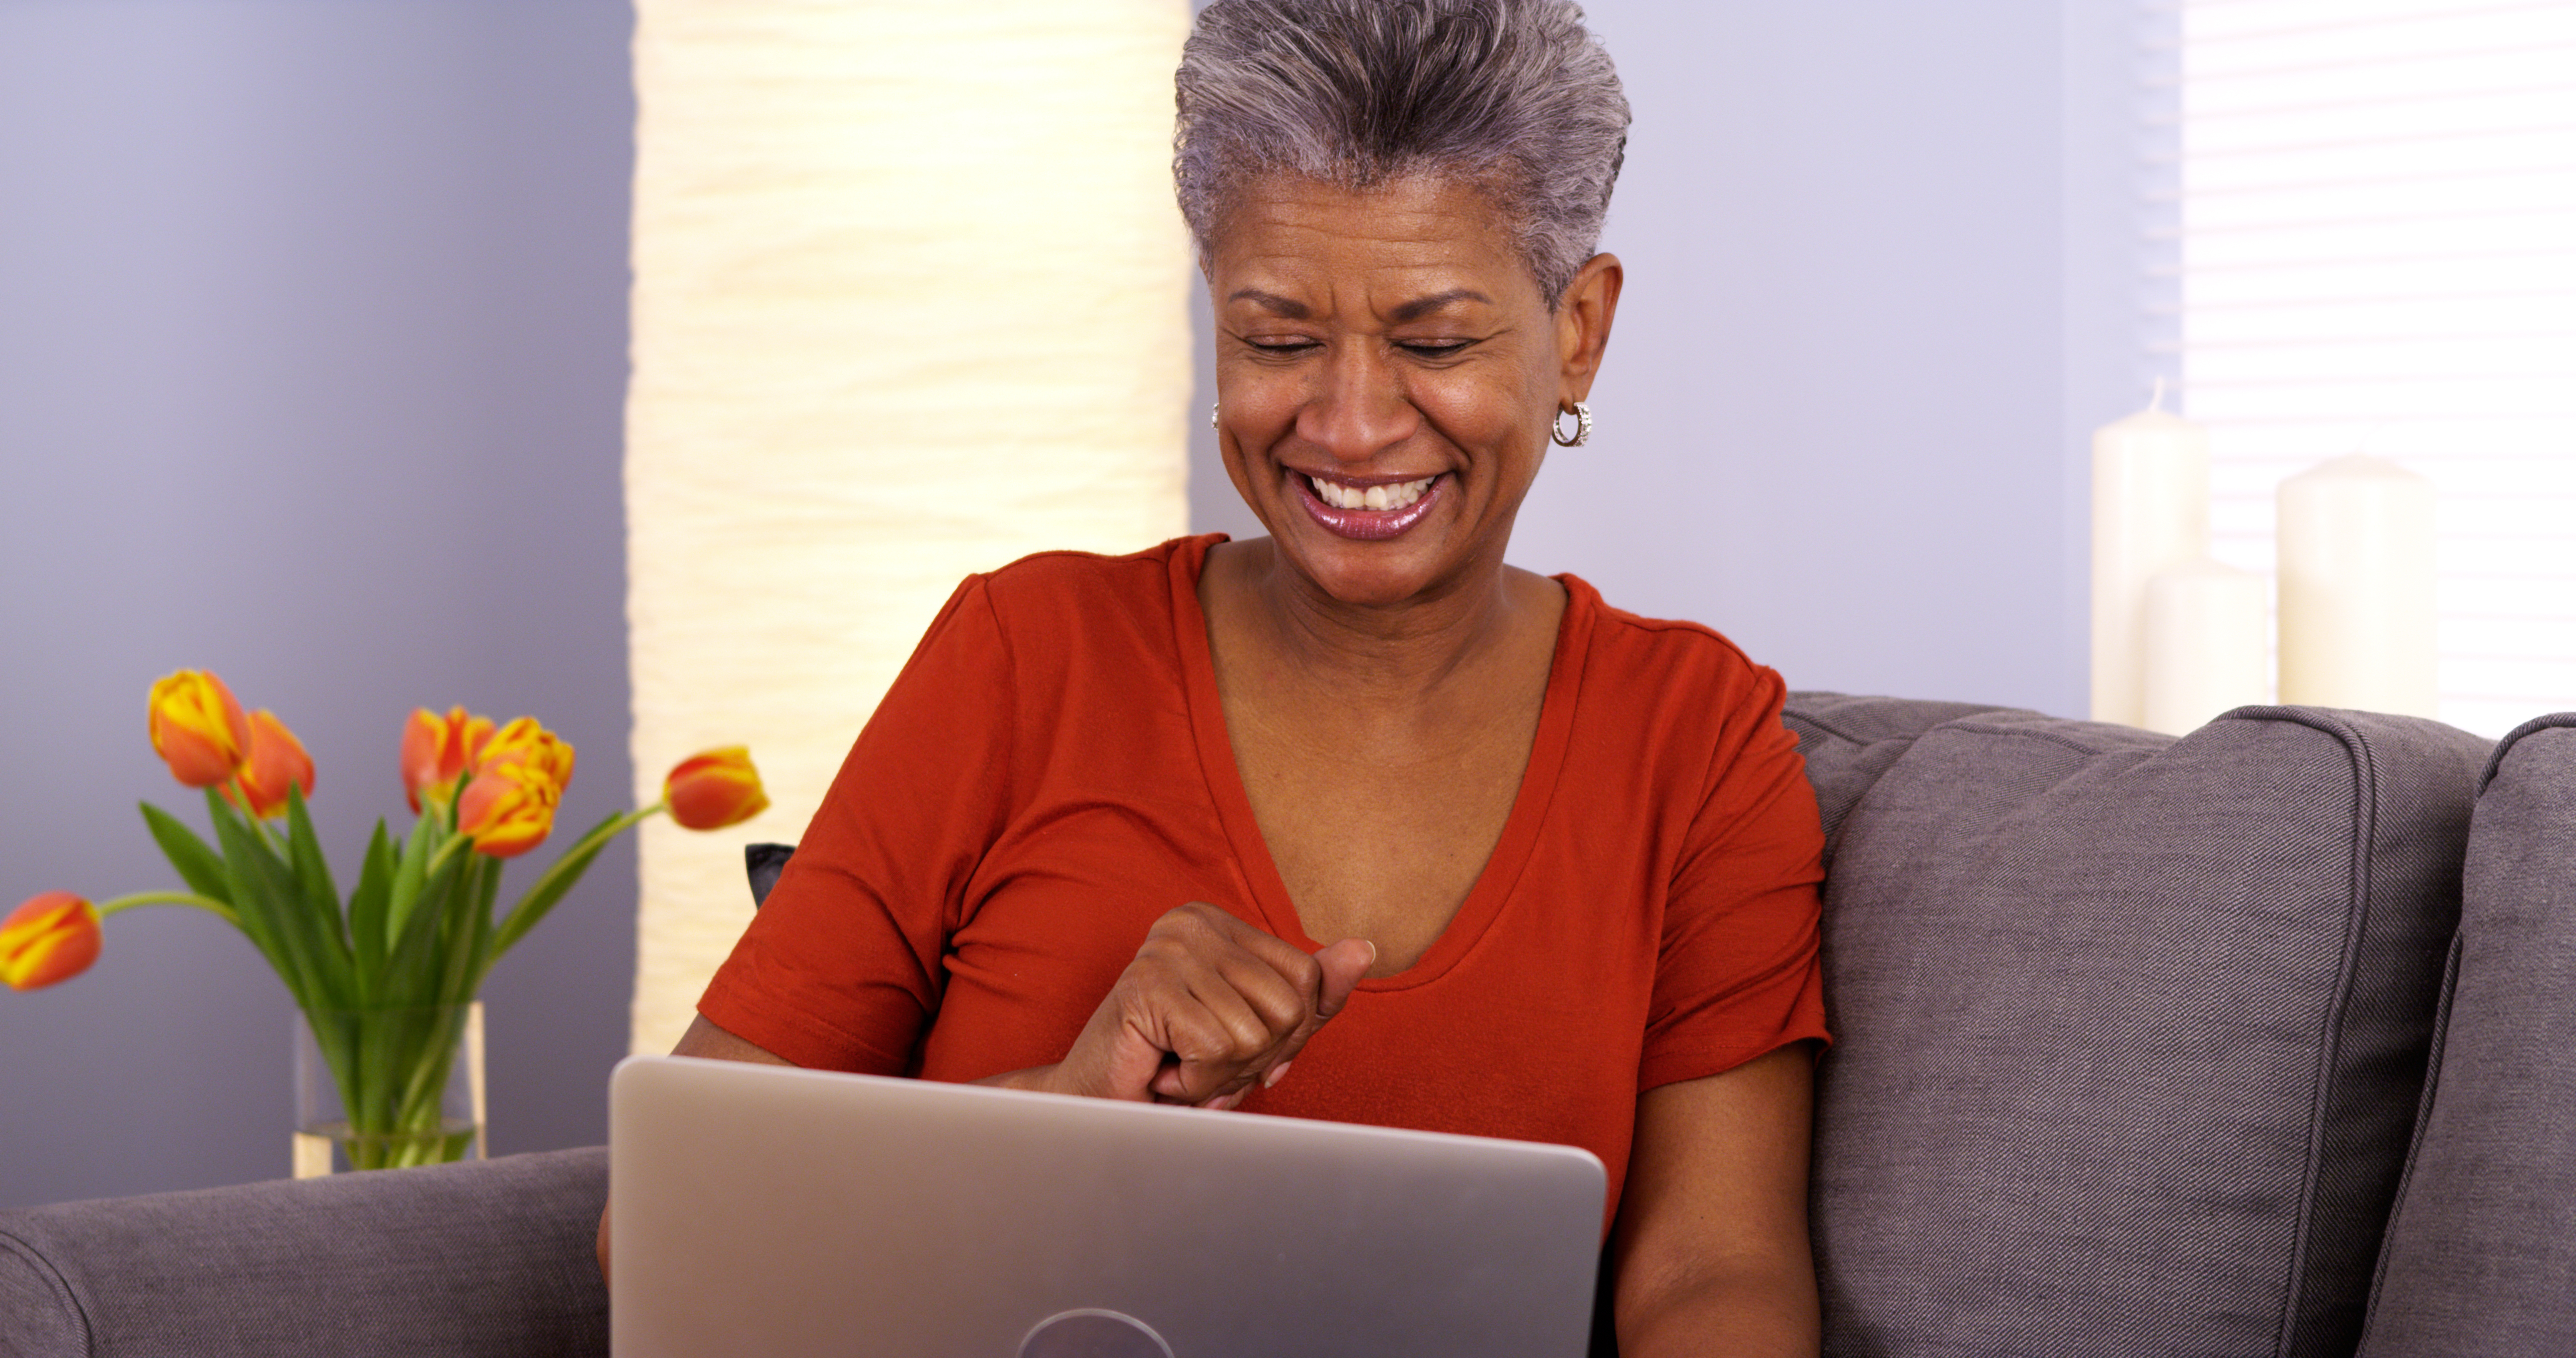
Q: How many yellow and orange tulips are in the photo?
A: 7